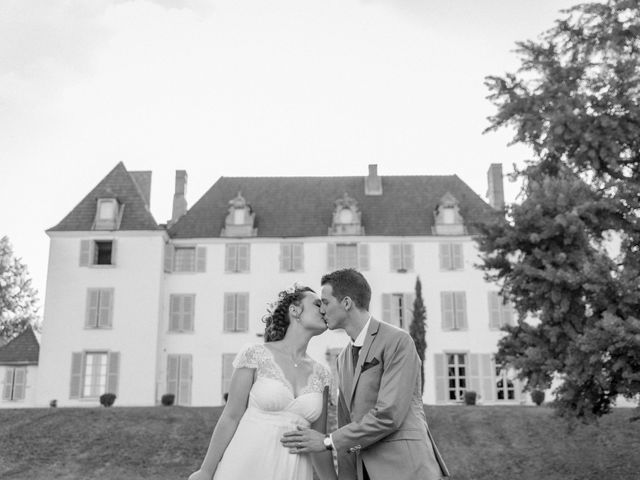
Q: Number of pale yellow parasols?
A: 0